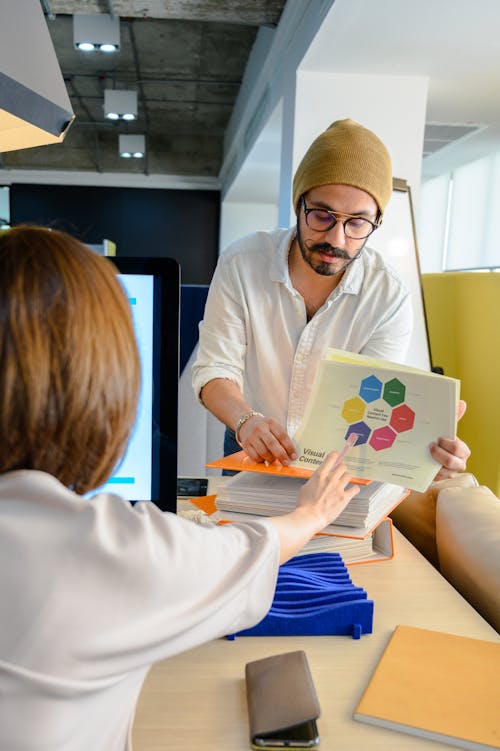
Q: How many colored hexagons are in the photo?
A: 6